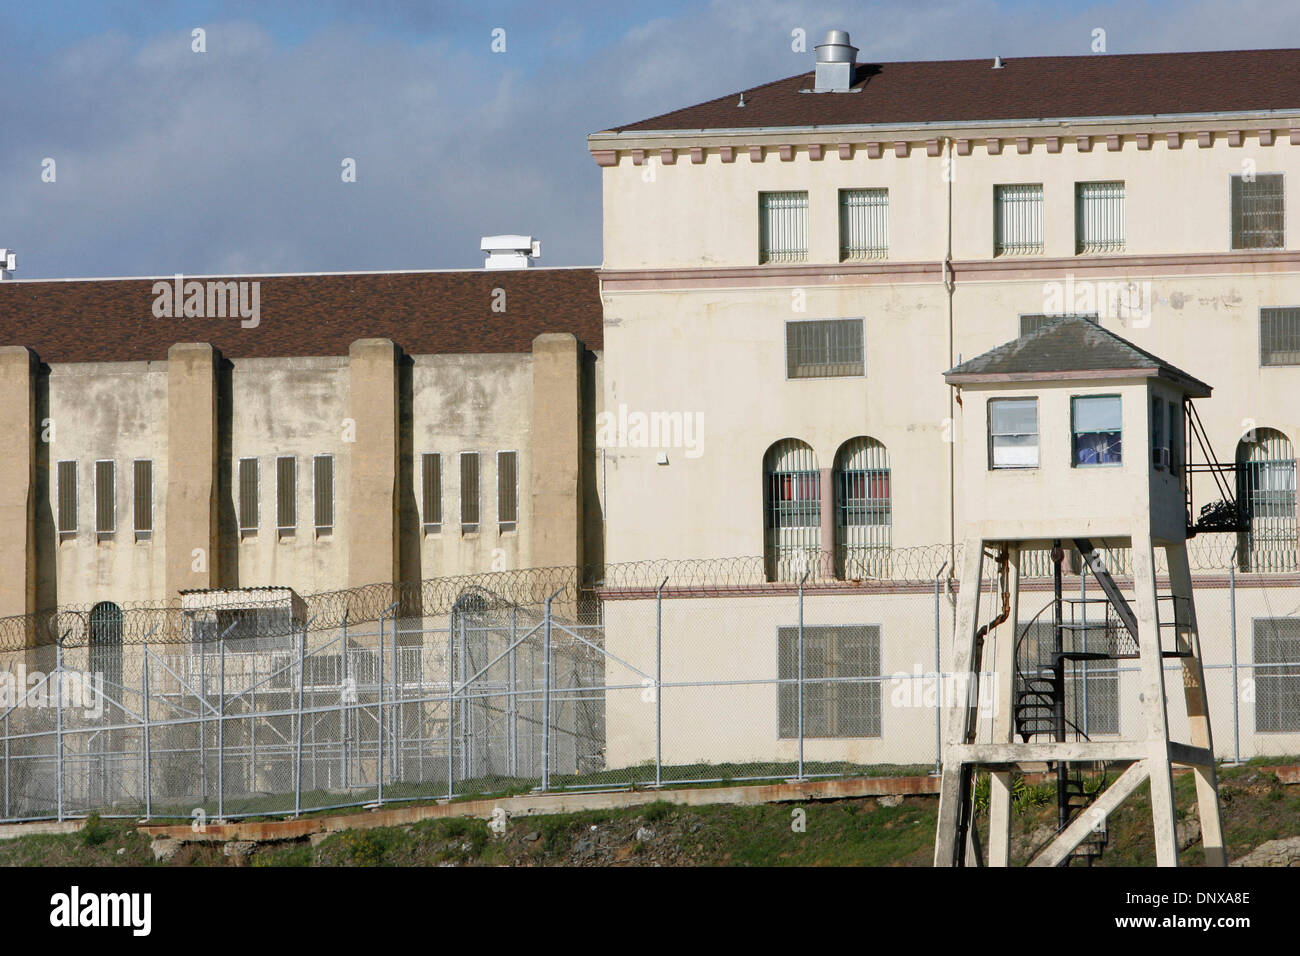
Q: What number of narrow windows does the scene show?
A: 9